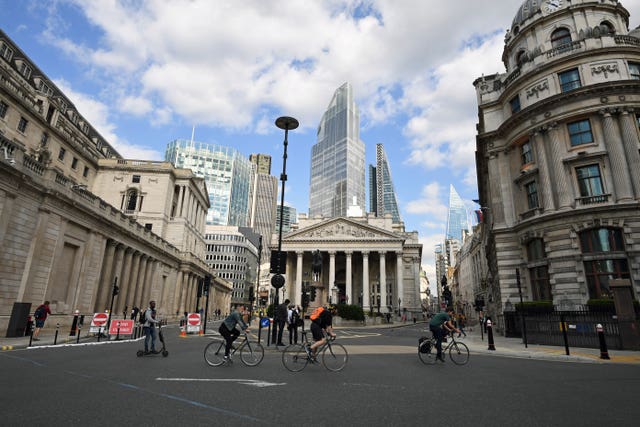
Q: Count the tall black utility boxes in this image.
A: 1